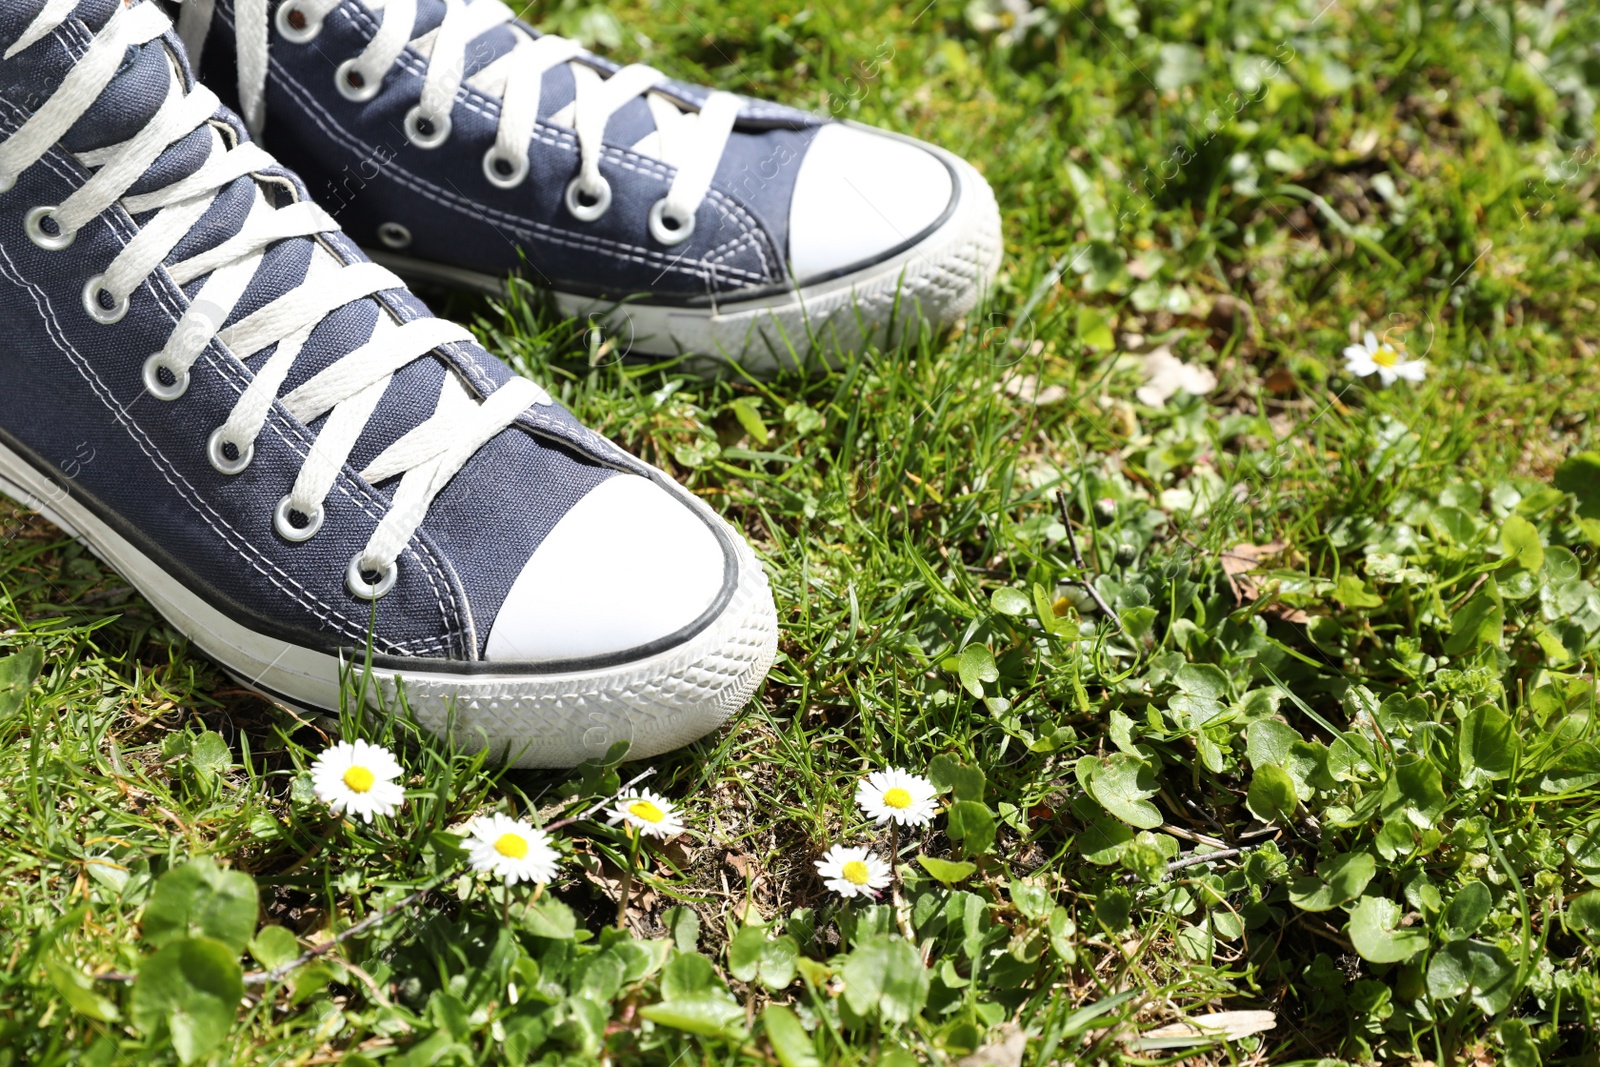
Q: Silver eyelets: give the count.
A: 14